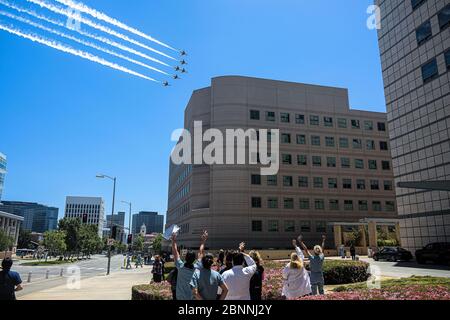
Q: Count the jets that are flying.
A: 6